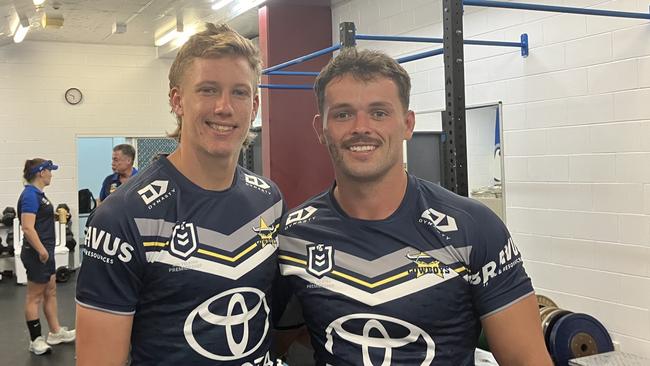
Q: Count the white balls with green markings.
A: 0